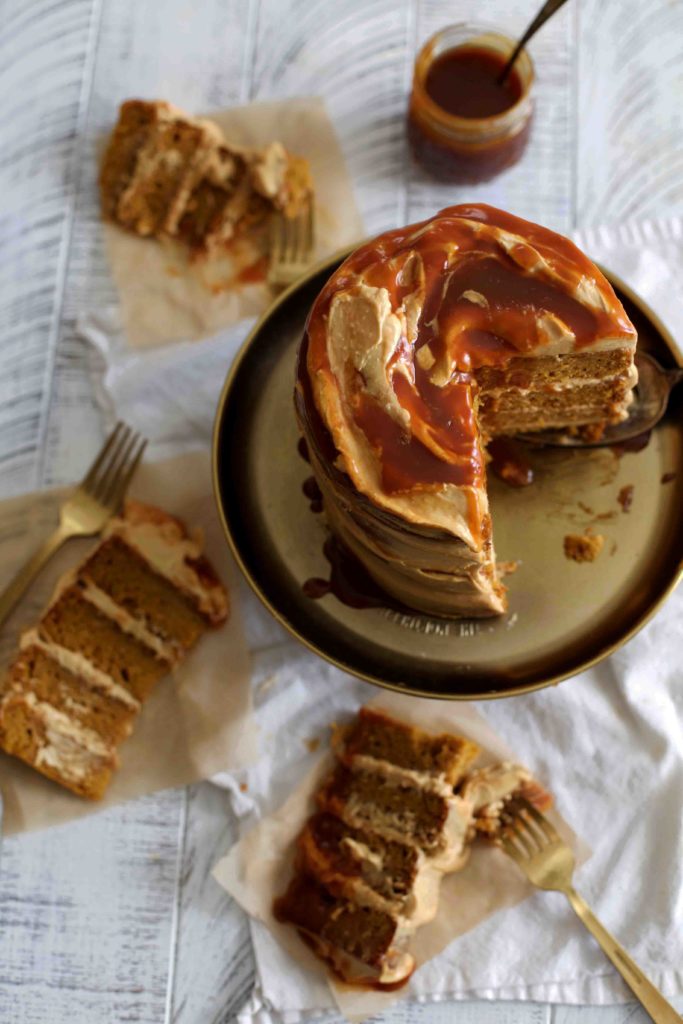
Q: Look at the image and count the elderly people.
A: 0